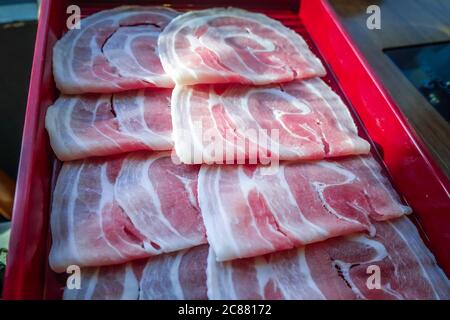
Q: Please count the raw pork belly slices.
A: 8